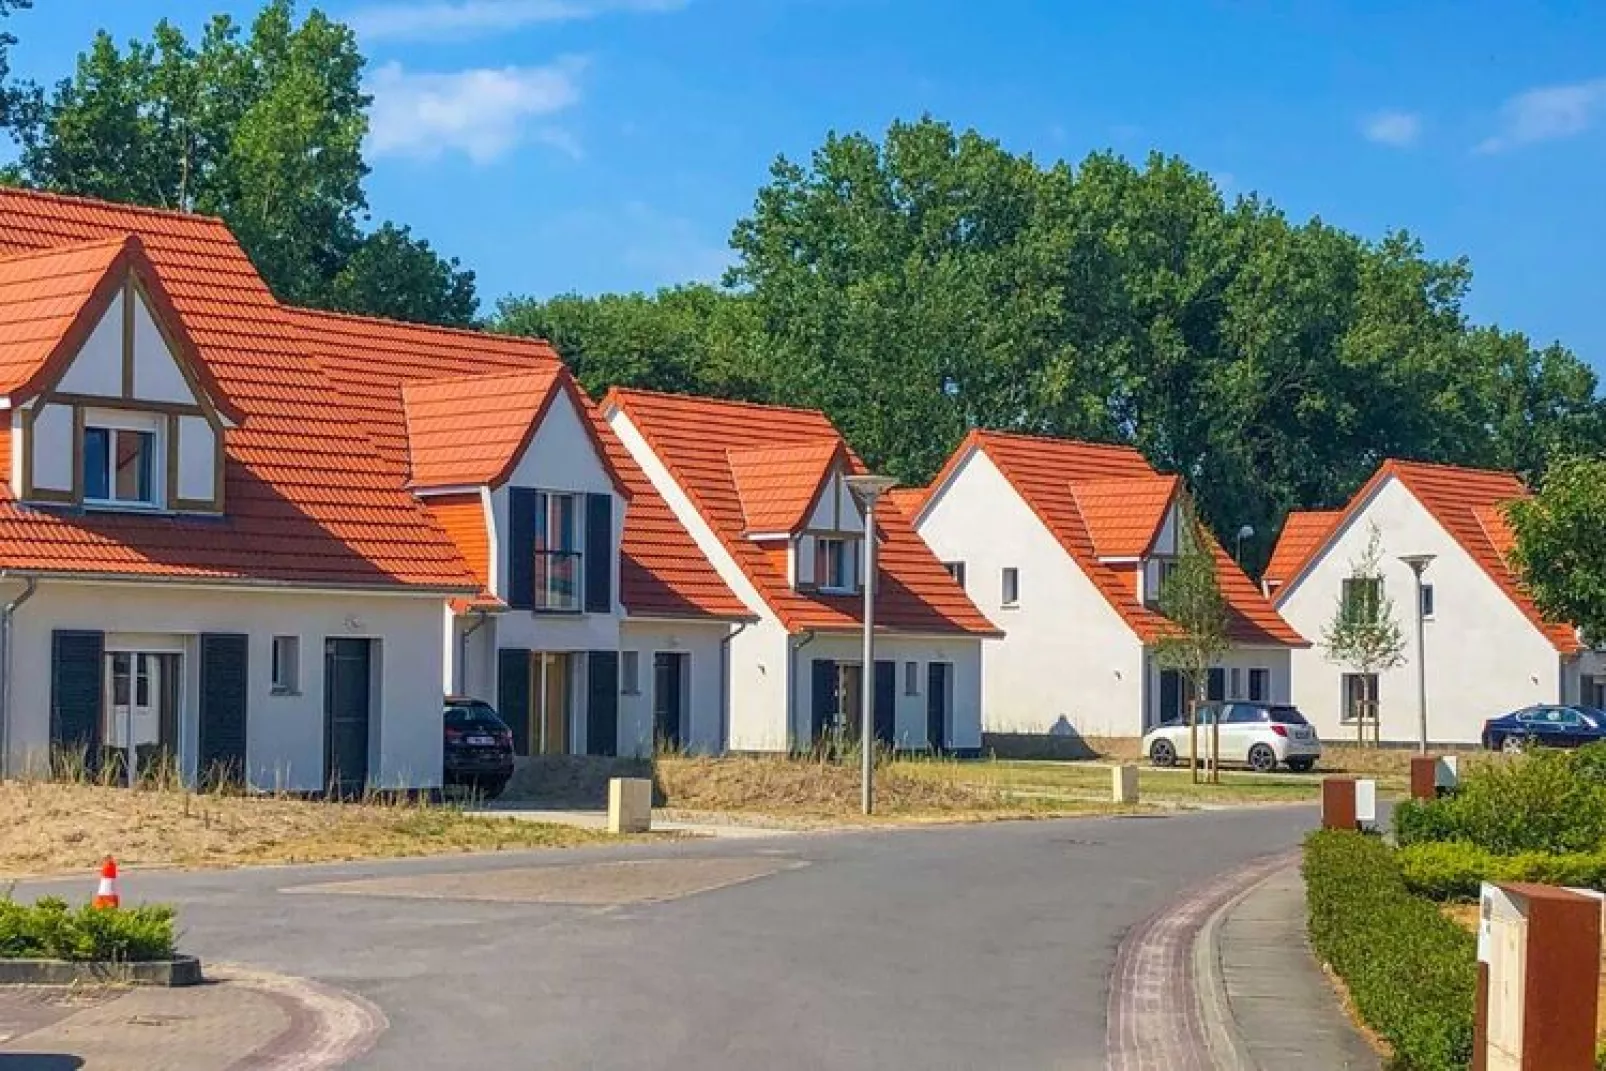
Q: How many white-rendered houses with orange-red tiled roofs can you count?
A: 5